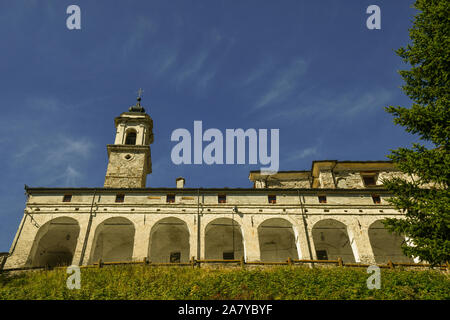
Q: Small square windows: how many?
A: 7